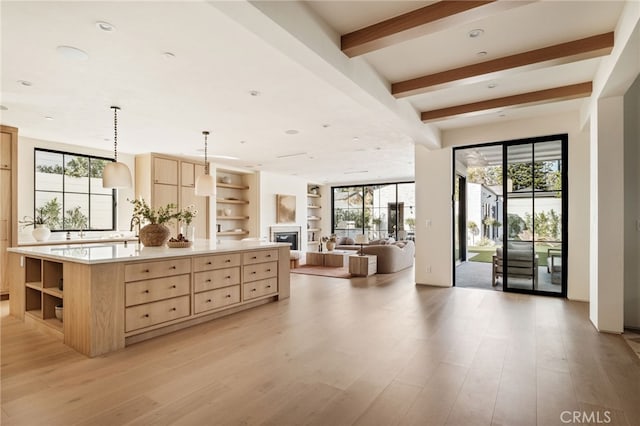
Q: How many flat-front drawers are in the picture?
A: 9